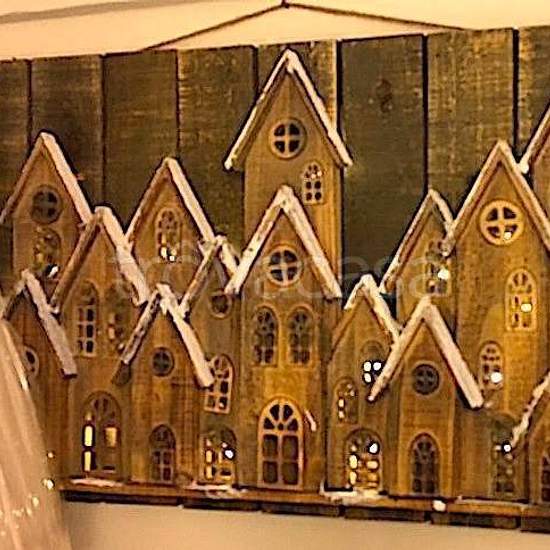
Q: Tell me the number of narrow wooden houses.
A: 14